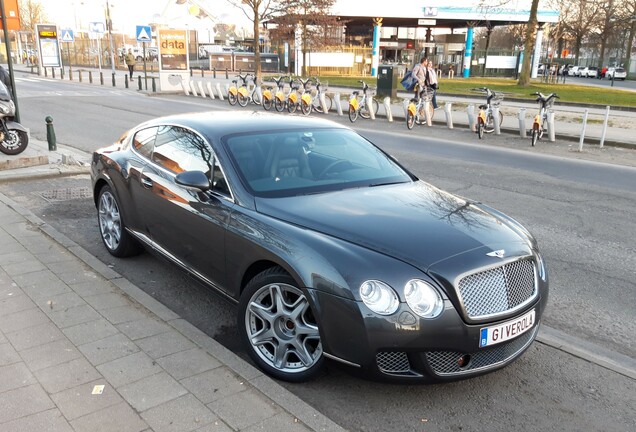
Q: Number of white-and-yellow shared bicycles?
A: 10